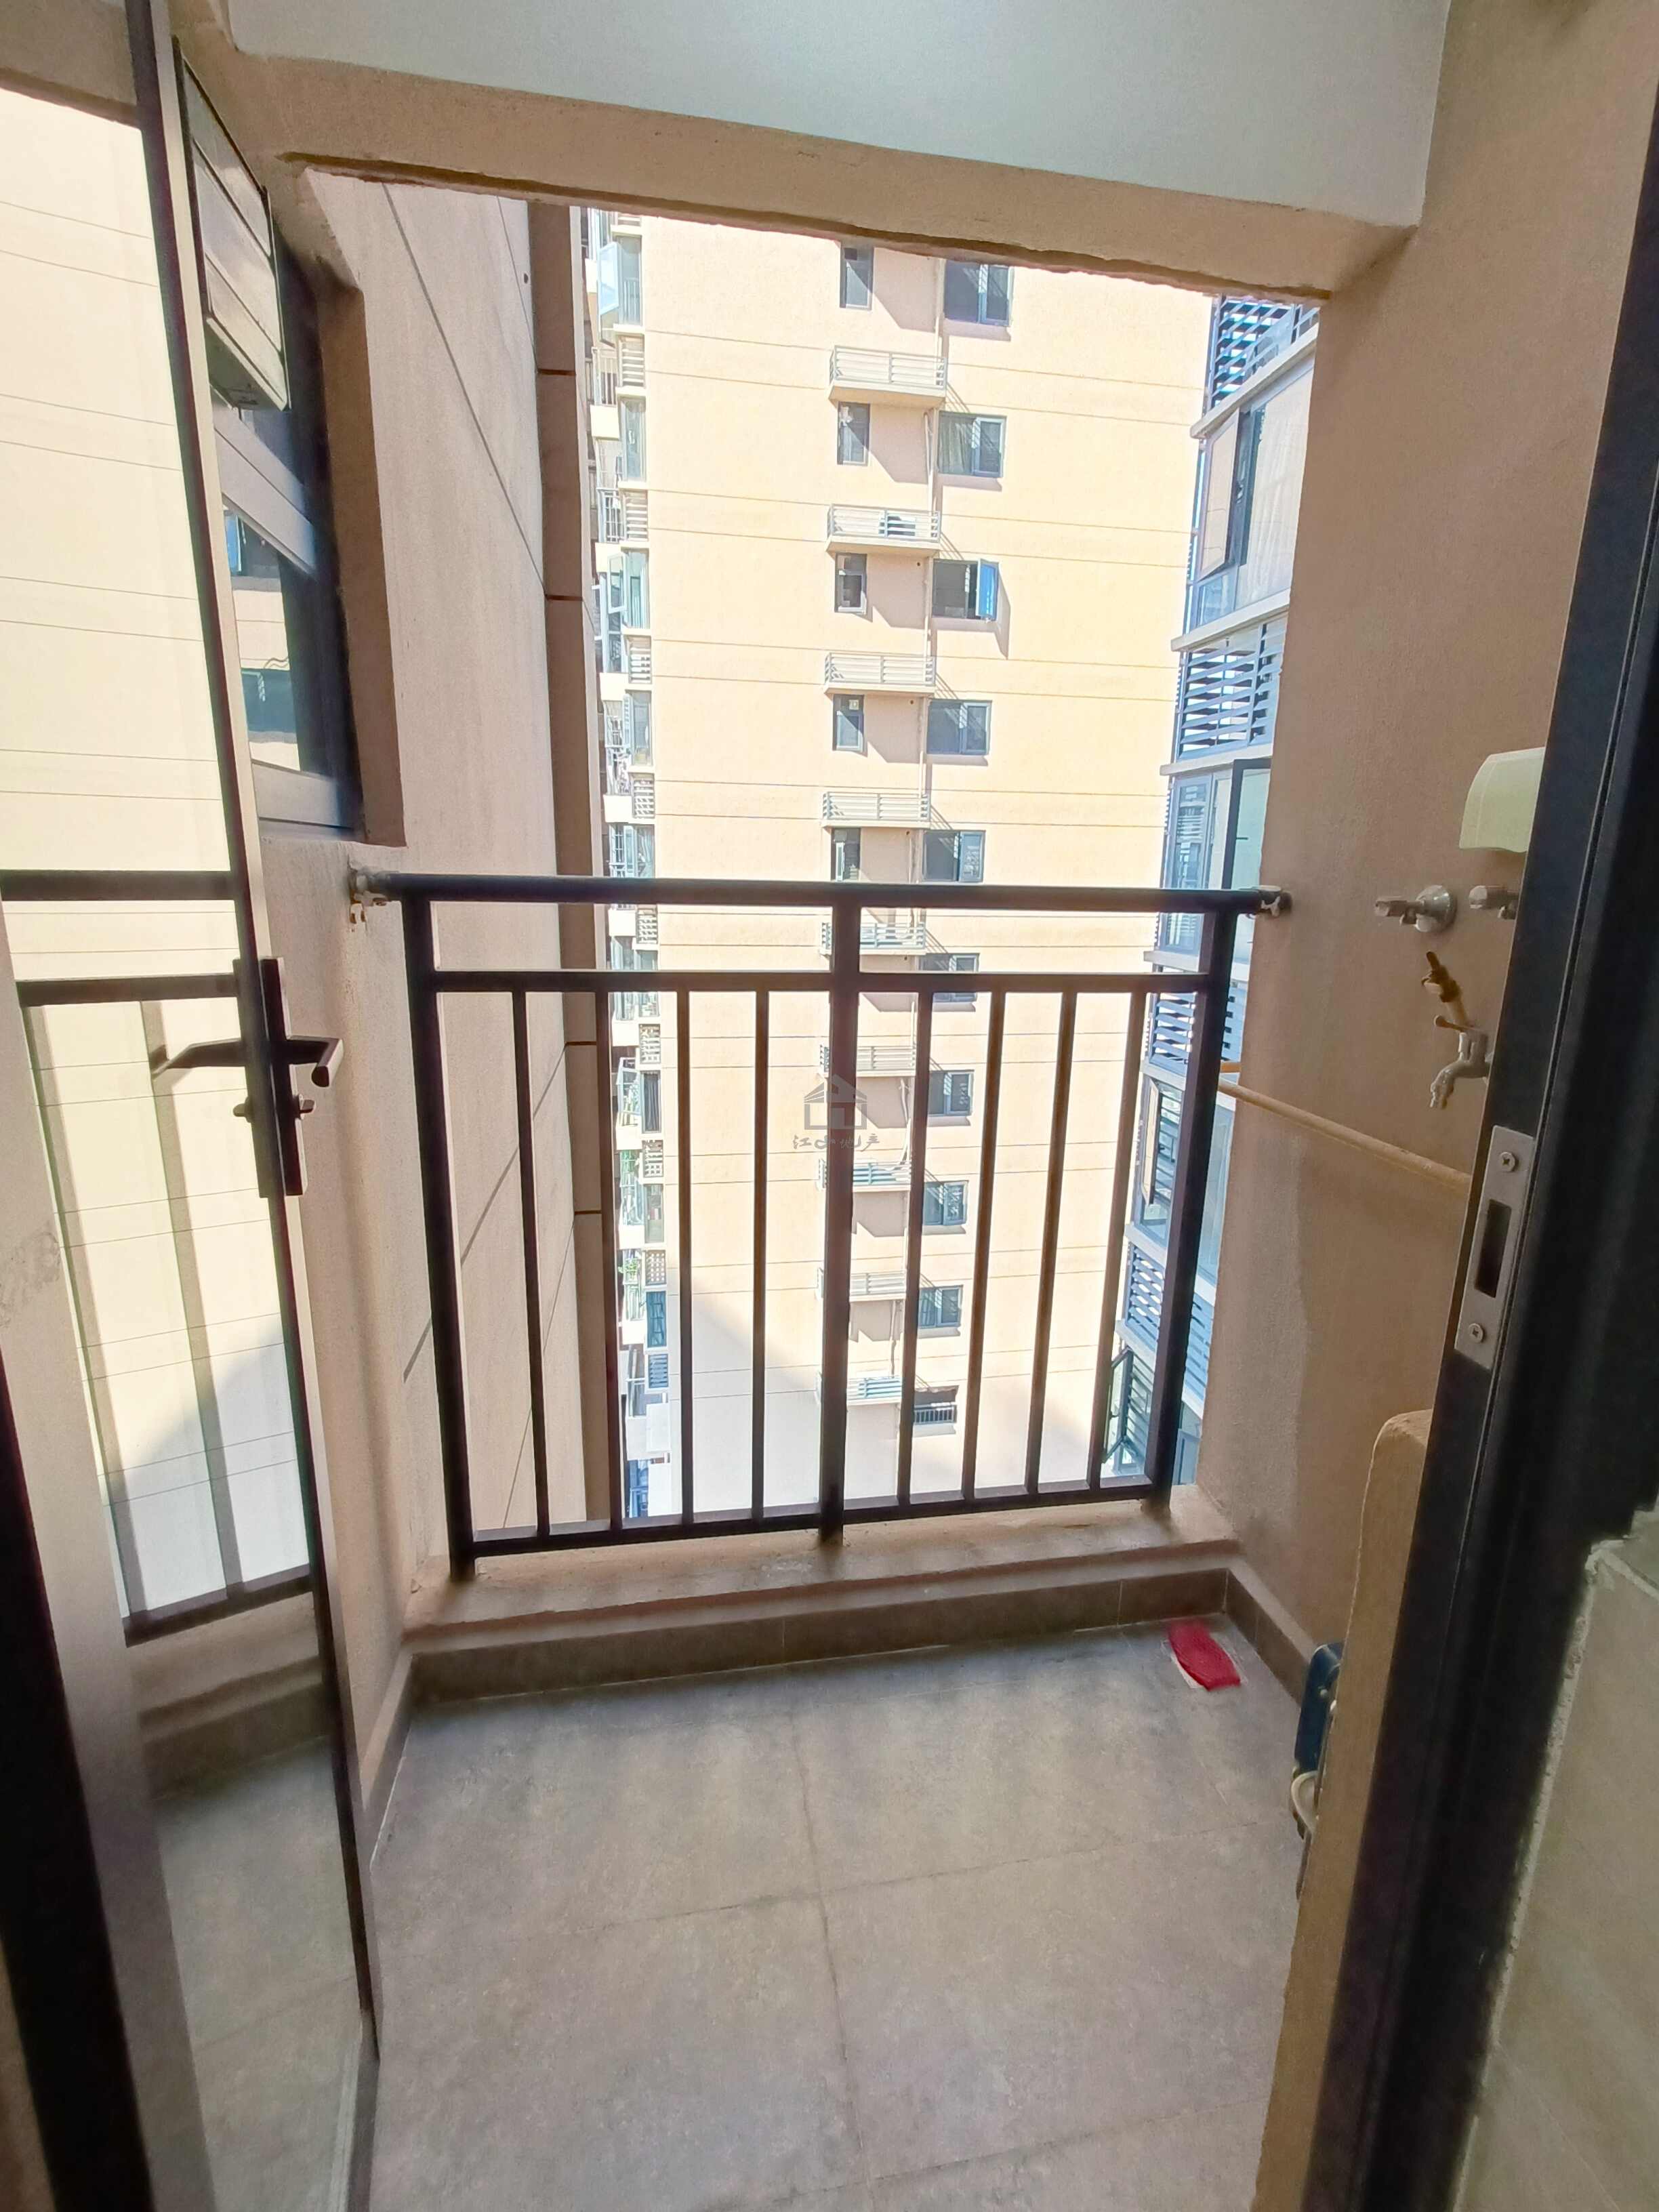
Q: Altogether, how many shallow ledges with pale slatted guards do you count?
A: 9